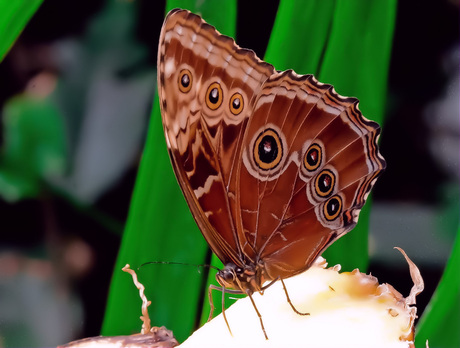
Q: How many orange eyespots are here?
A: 7